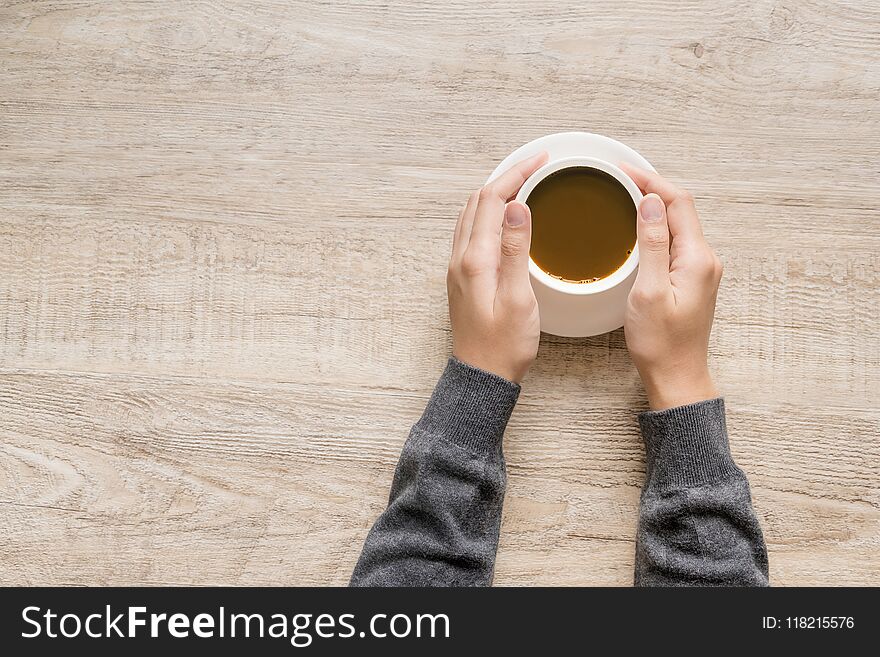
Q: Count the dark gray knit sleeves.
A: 2